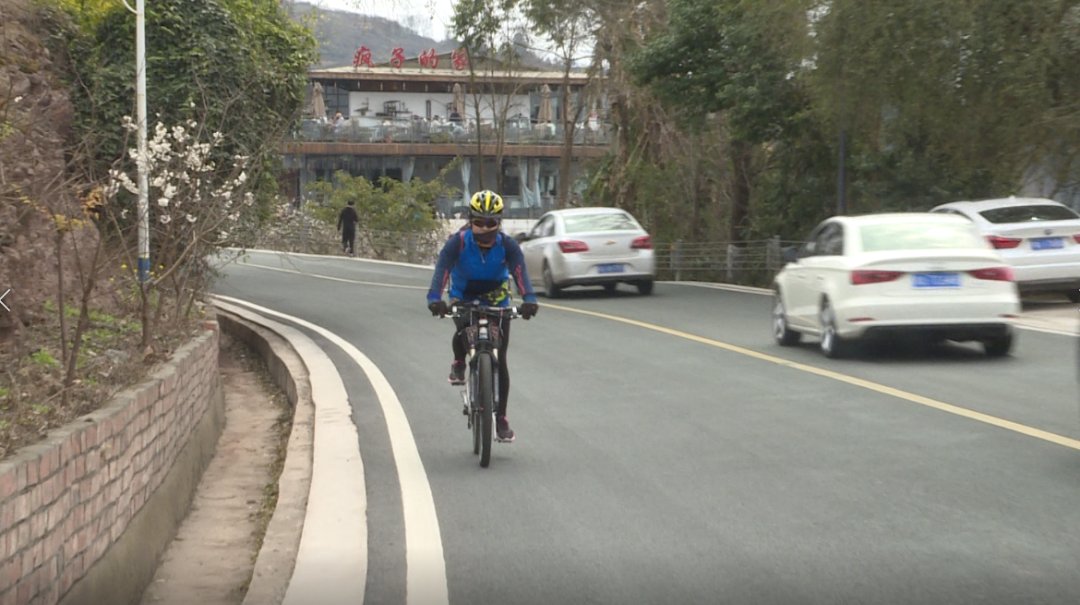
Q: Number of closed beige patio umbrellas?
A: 3